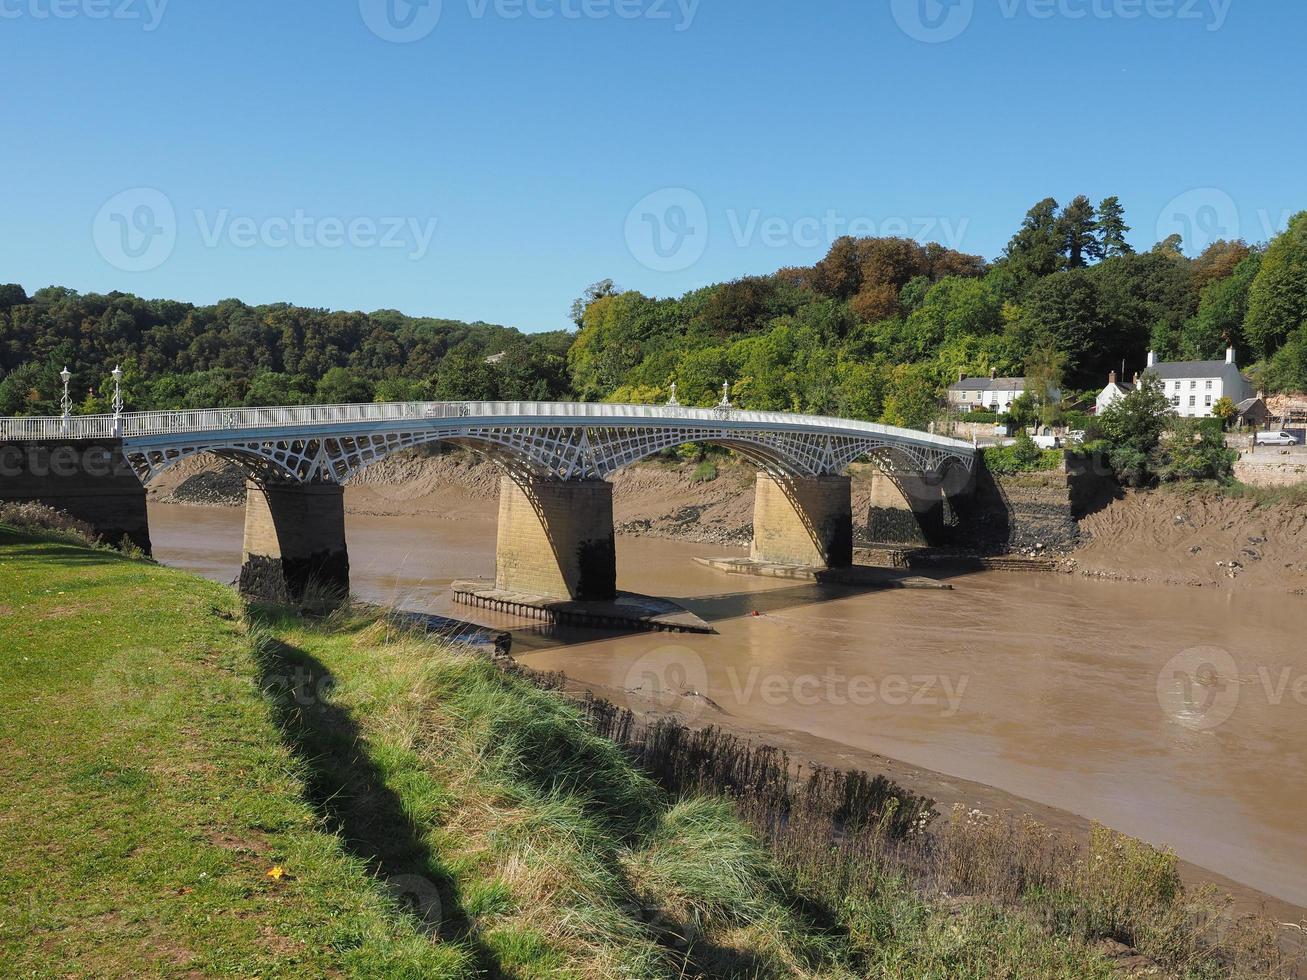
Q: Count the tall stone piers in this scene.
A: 4